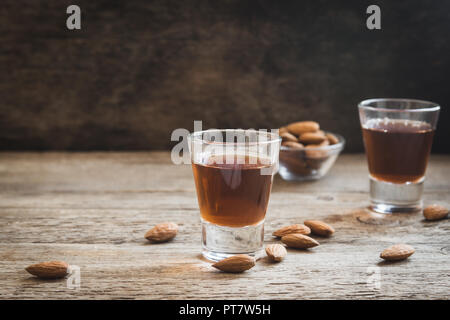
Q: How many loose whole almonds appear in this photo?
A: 9